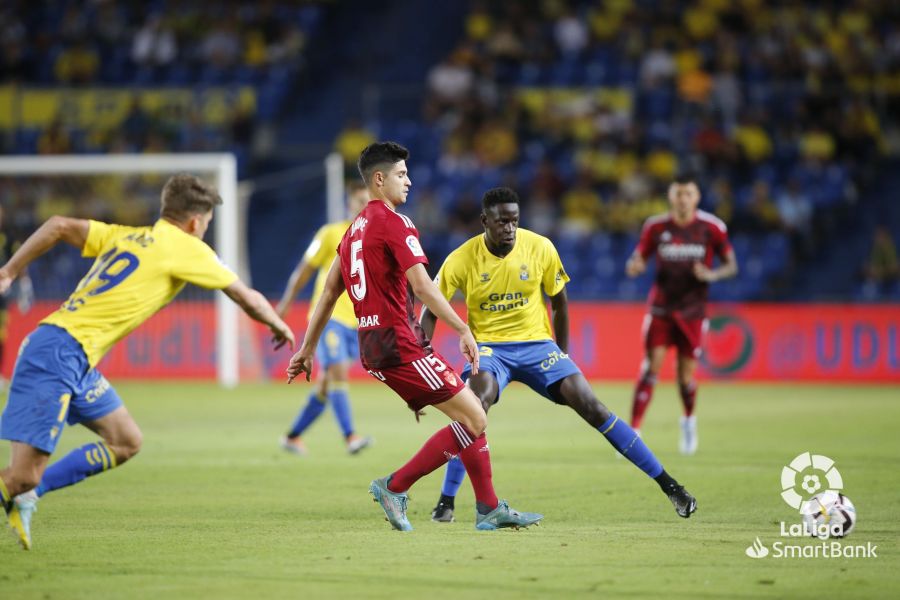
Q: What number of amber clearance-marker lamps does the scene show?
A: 0